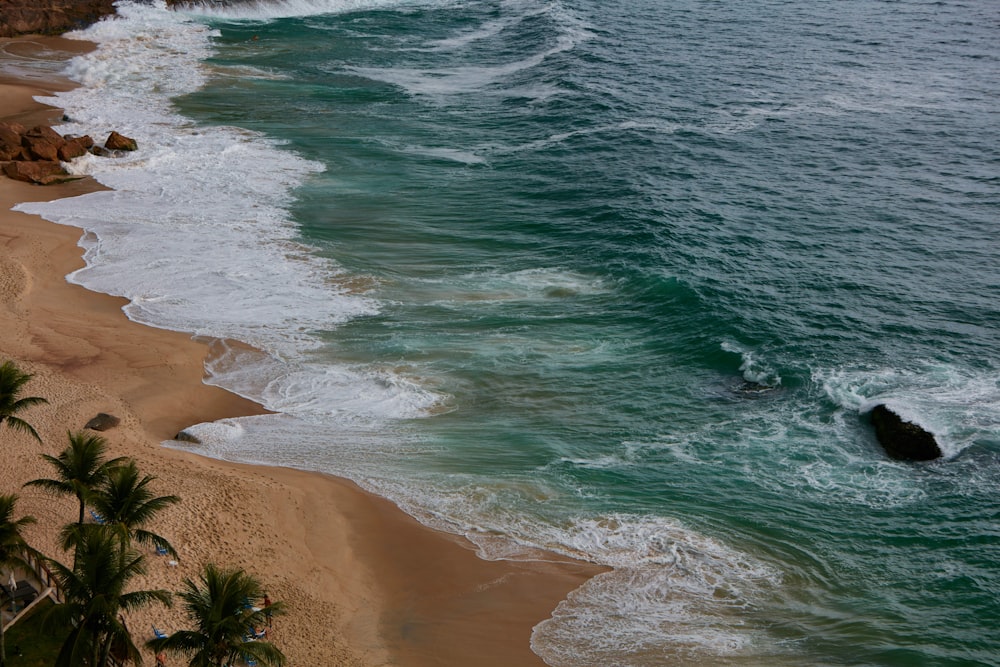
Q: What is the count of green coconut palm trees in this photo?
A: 6